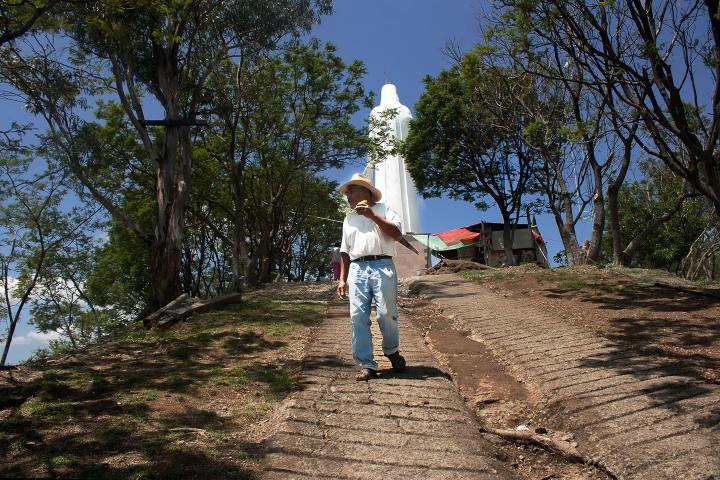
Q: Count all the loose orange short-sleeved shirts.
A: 0